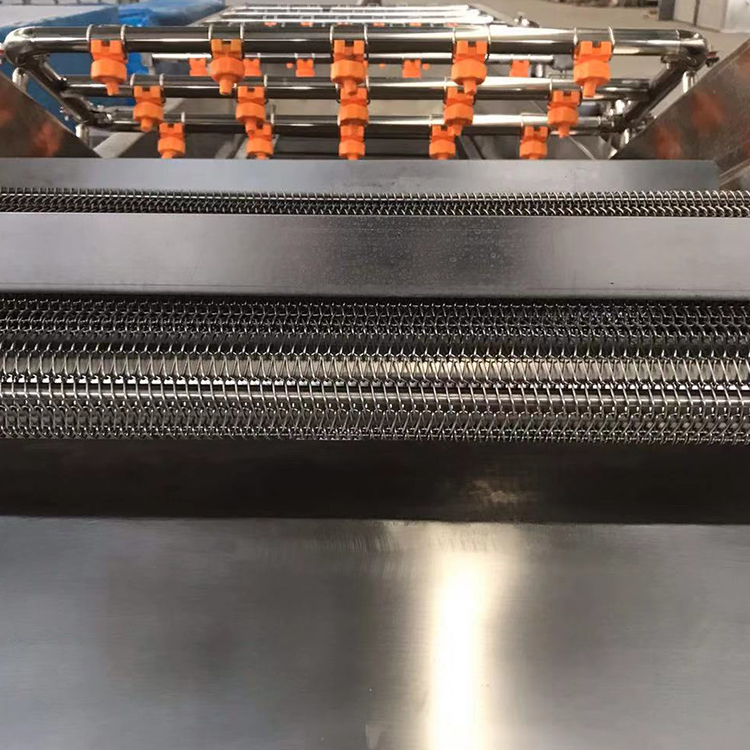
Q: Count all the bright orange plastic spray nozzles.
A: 15